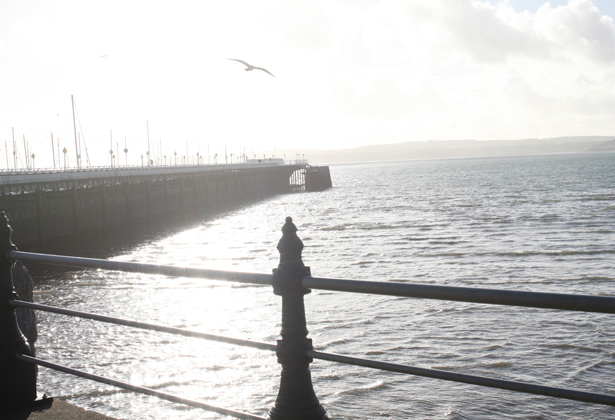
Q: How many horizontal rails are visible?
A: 3